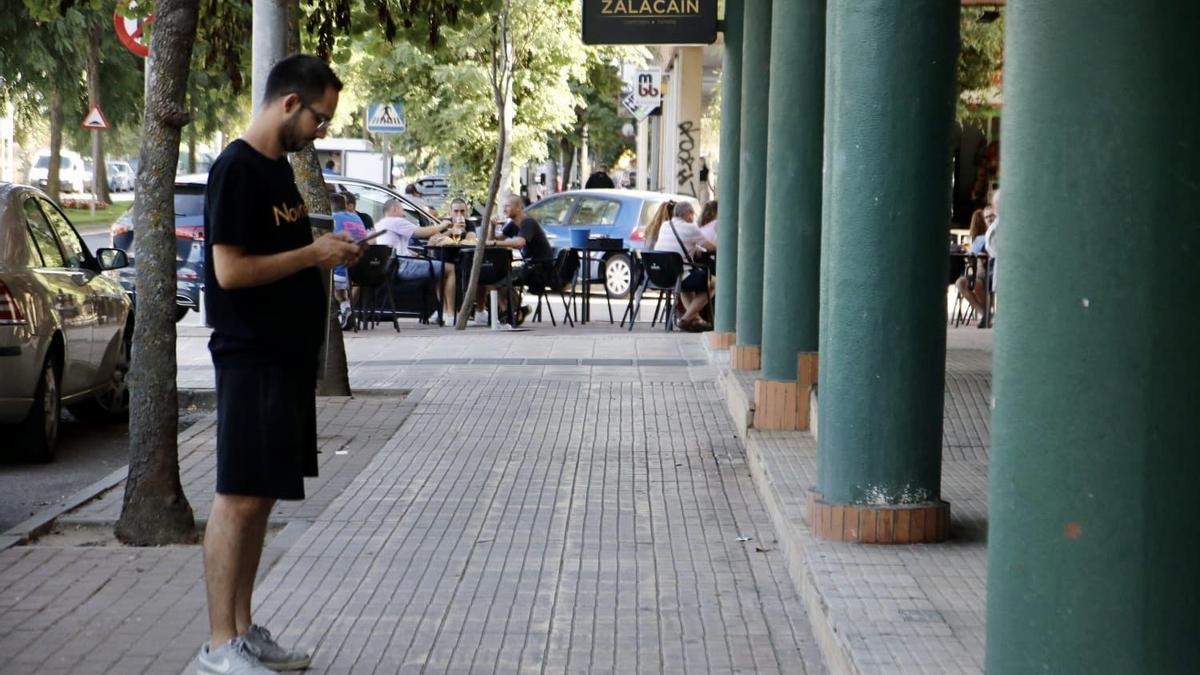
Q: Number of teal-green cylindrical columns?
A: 5